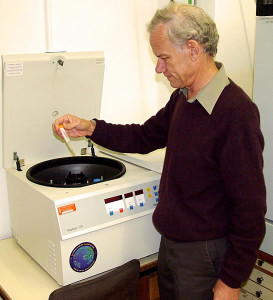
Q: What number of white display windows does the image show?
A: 3